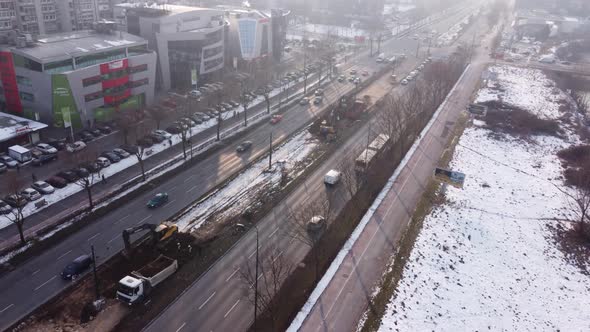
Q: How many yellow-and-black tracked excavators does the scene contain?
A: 1